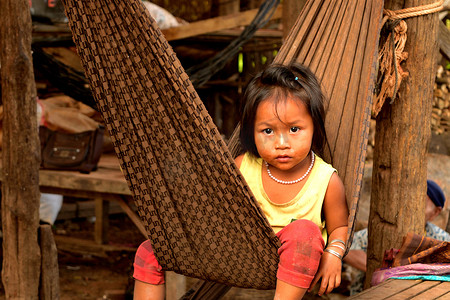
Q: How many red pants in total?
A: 1